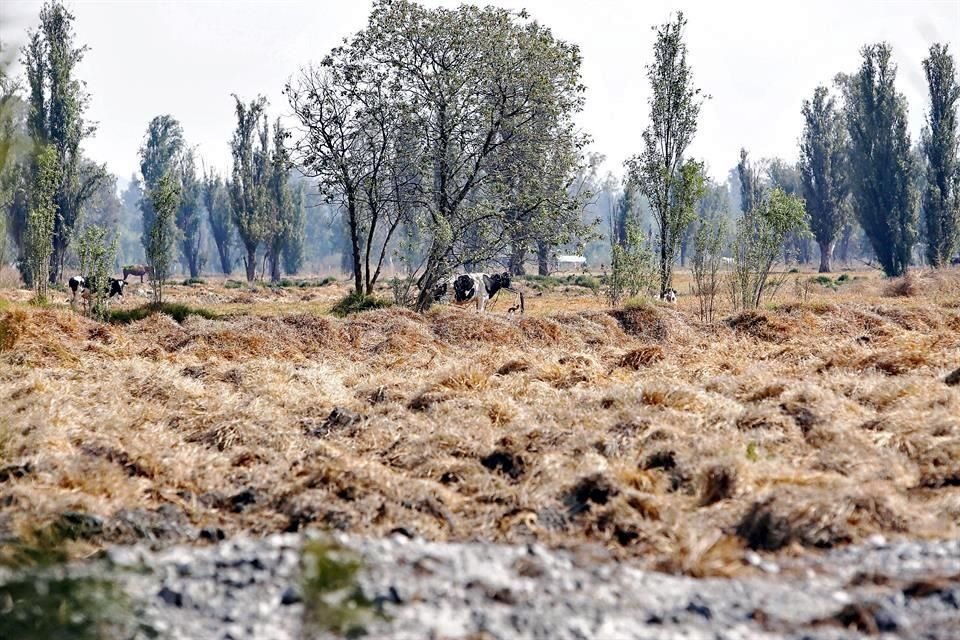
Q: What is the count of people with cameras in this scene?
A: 0